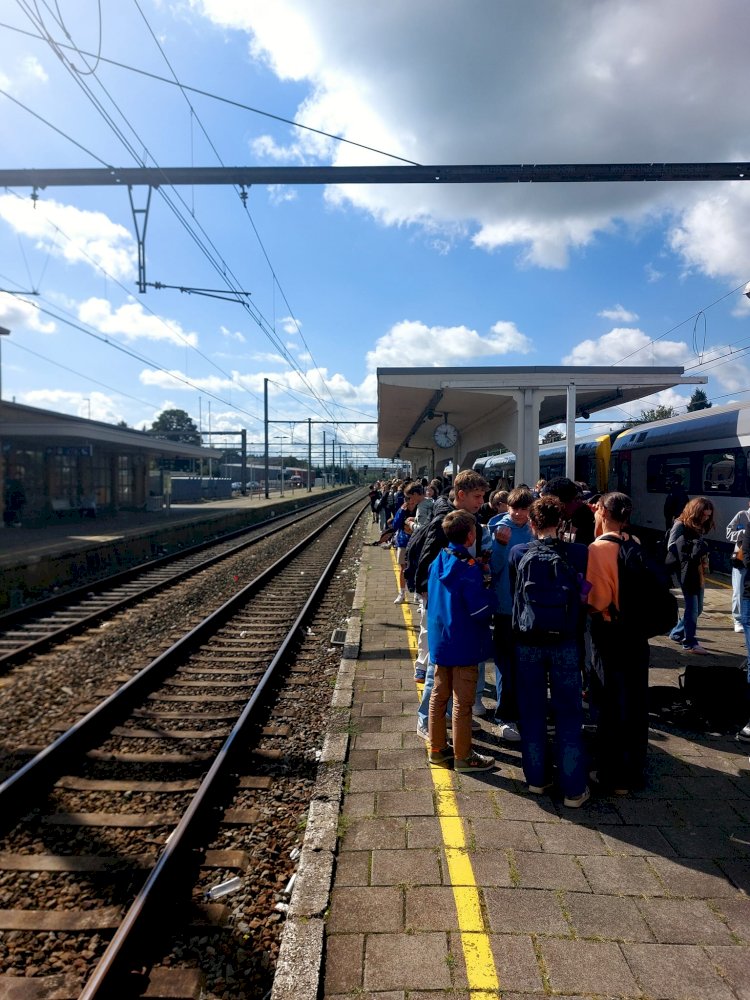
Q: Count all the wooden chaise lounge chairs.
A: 0